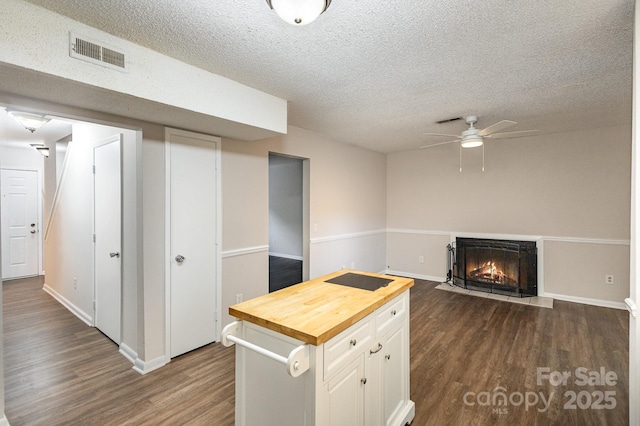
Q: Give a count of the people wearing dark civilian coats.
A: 0